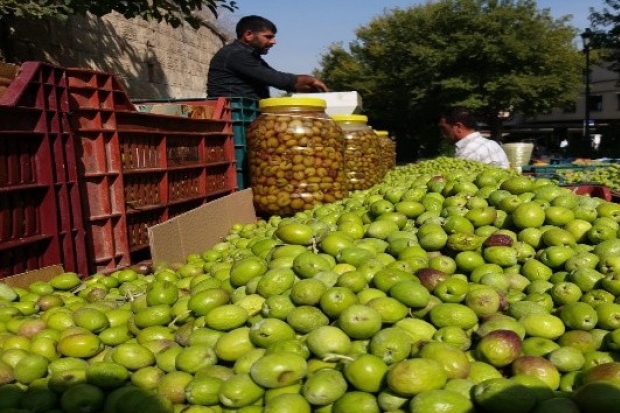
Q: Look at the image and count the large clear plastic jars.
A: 3